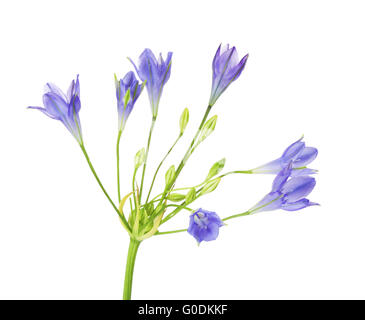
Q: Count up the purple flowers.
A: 7